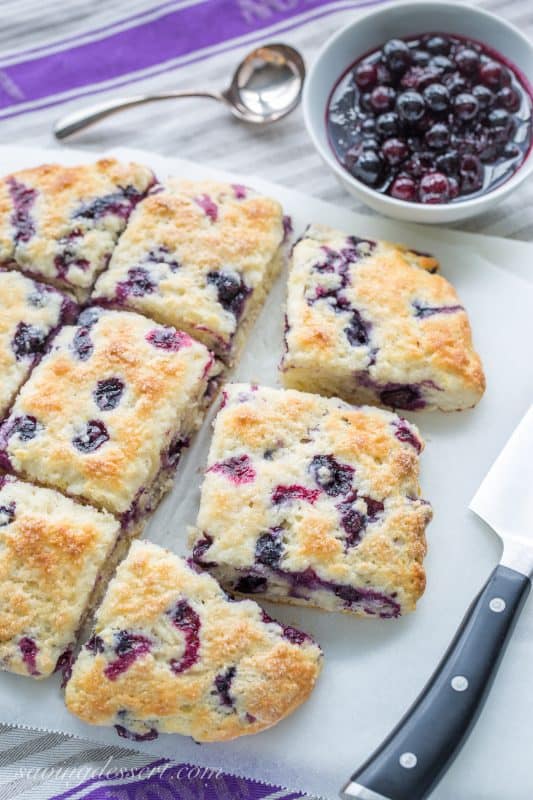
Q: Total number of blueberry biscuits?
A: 8